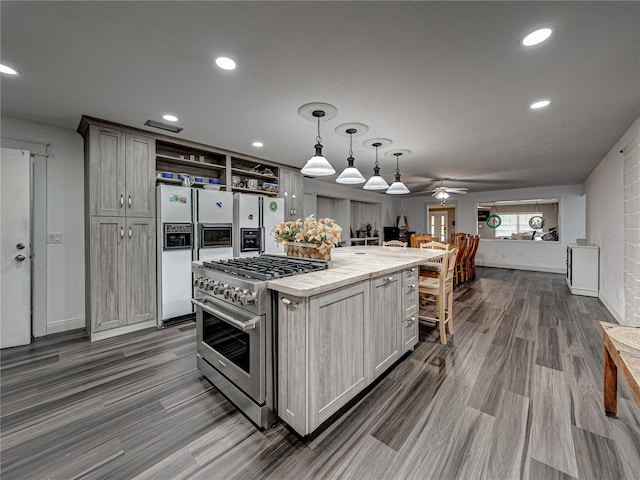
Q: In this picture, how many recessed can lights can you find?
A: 6